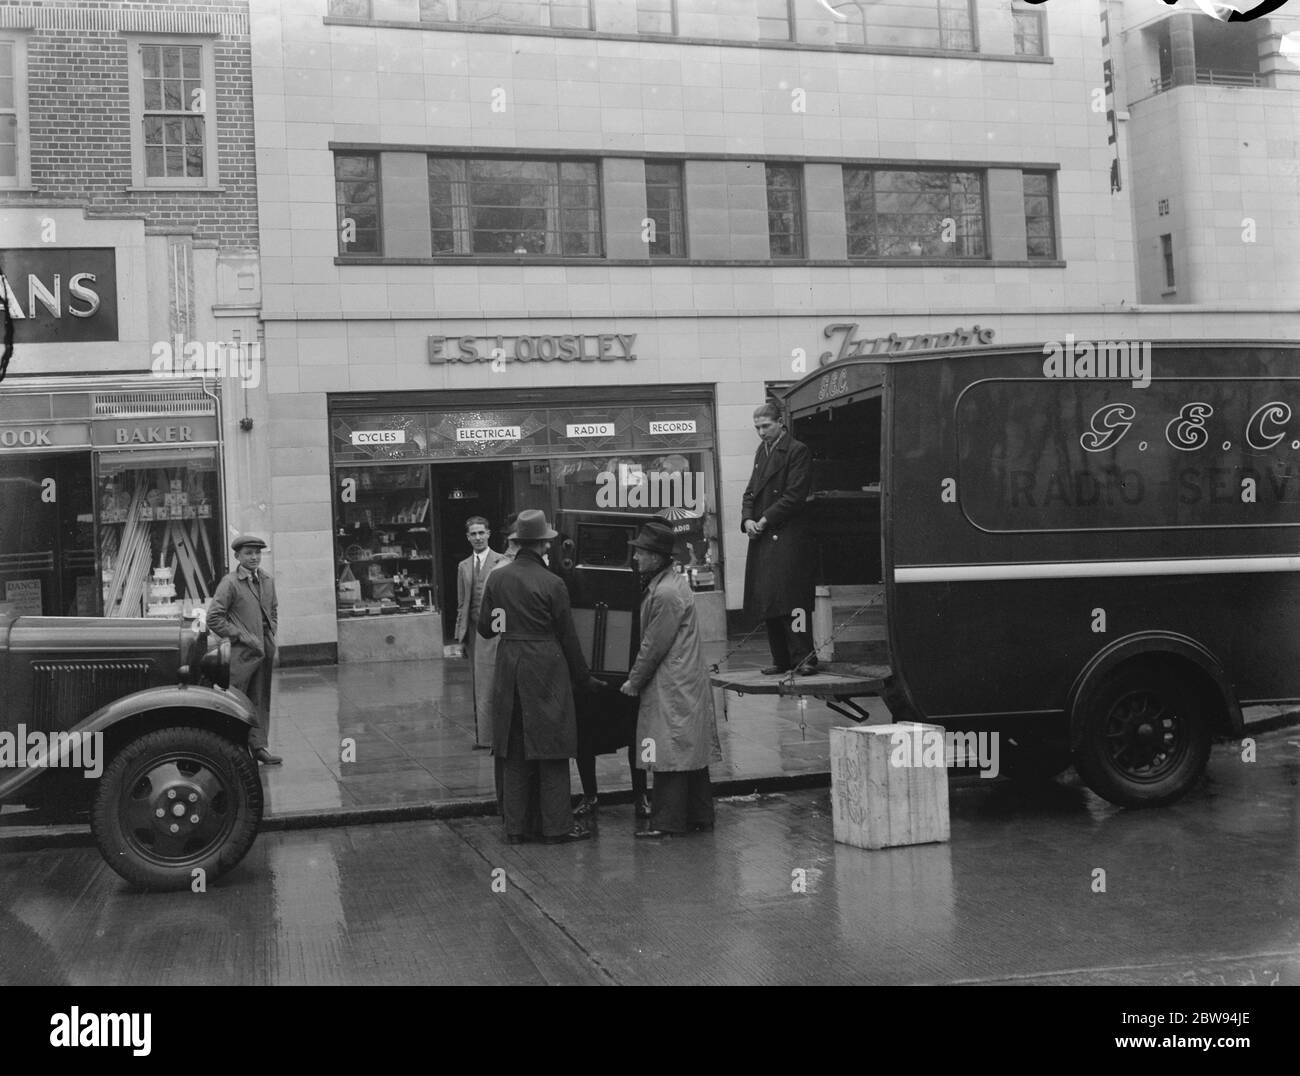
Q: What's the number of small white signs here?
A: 4